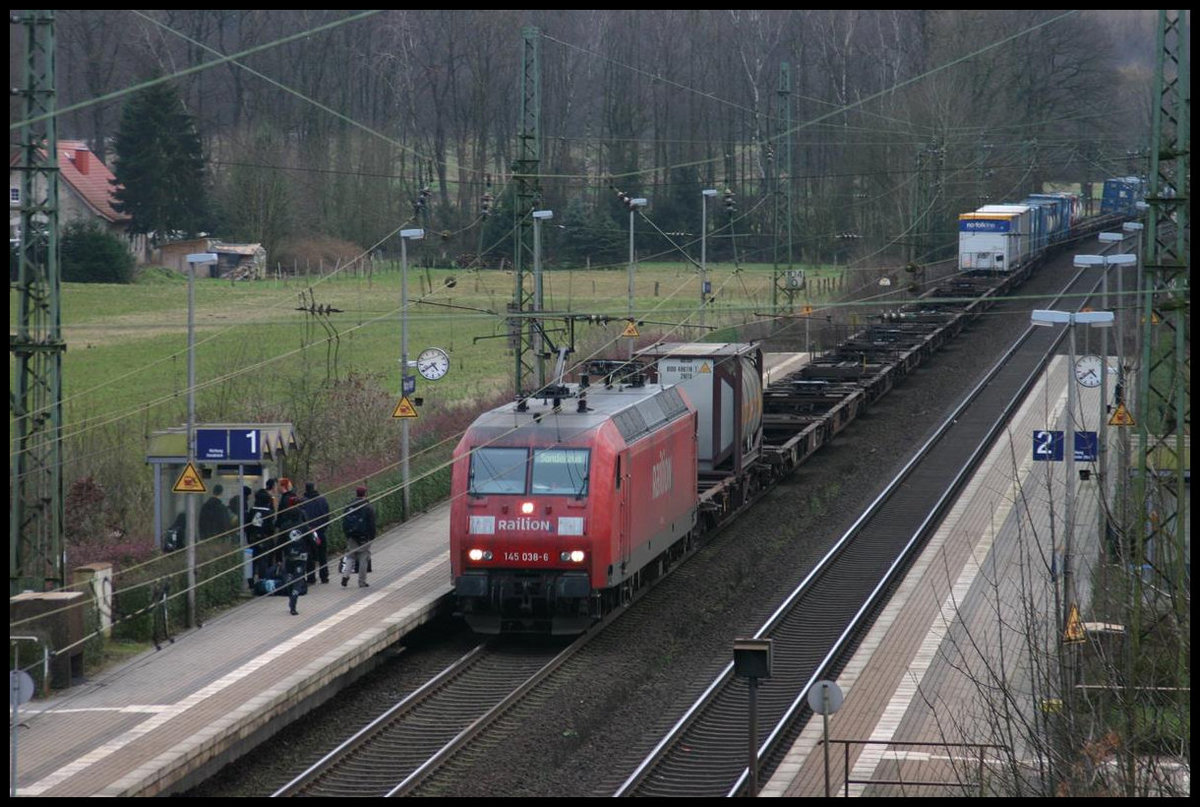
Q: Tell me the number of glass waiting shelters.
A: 1